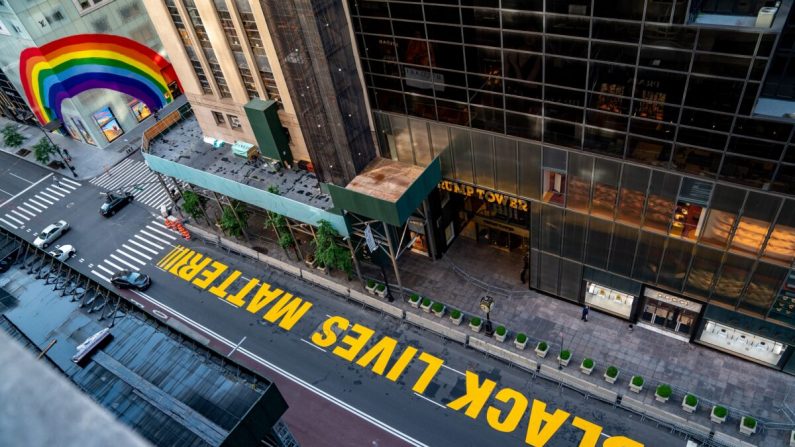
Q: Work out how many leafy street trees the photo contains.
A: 6